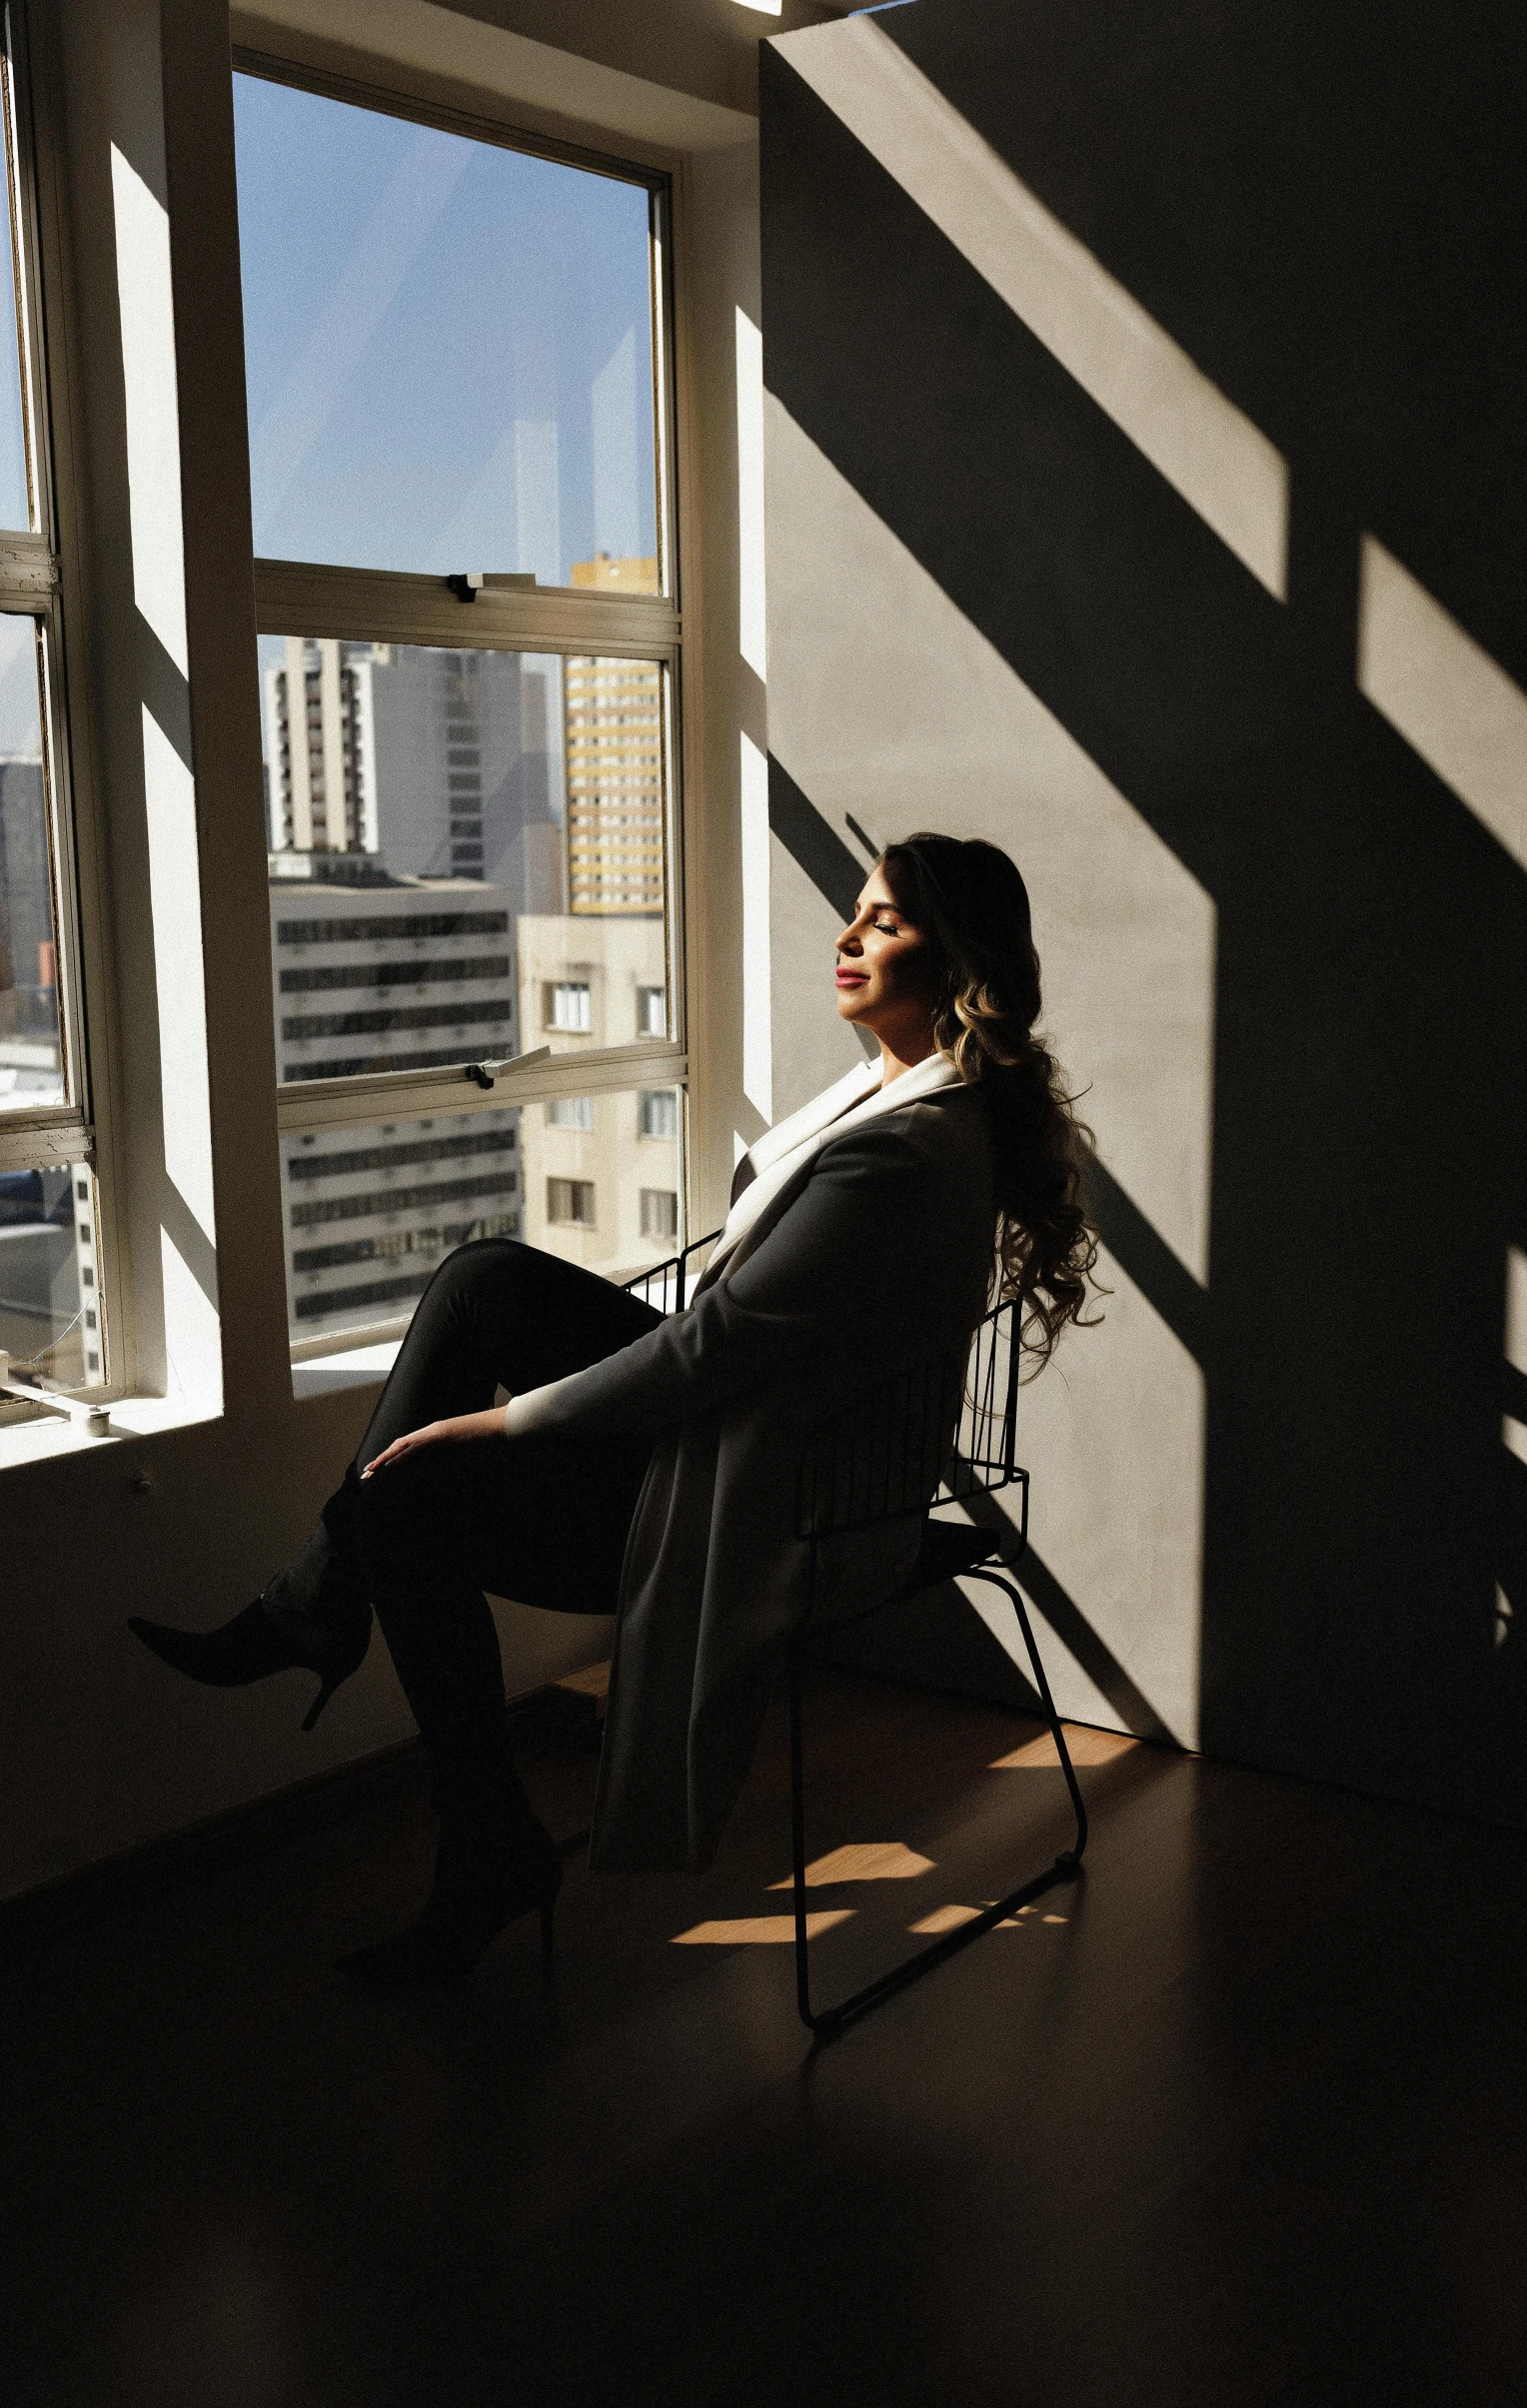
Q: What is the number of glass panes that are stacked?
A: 3